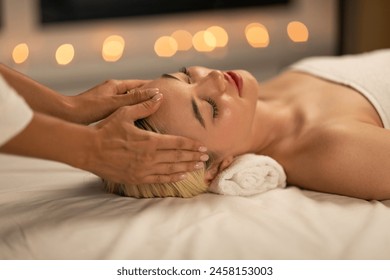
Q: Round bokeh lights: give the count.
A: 9